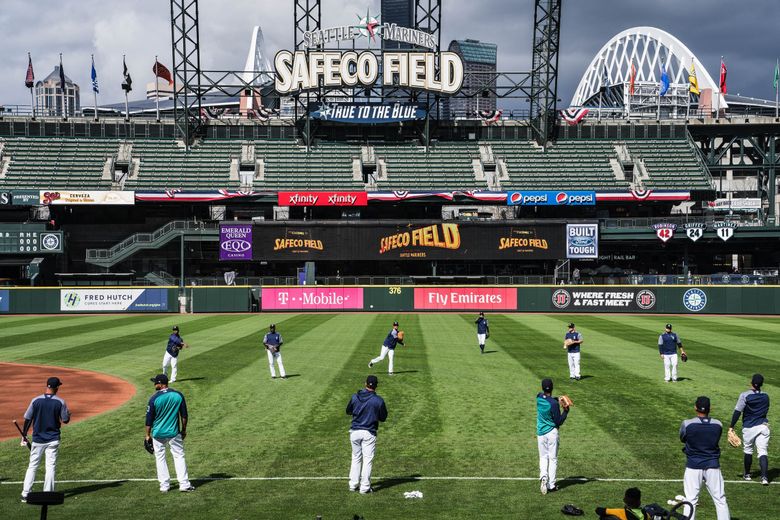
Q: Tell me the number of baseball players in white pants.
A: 12